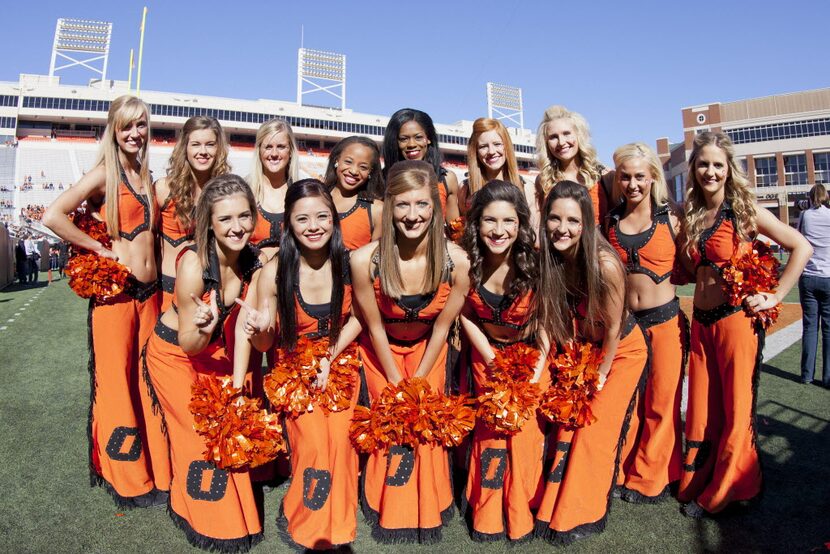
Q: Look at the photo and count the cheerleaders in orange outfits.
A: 14